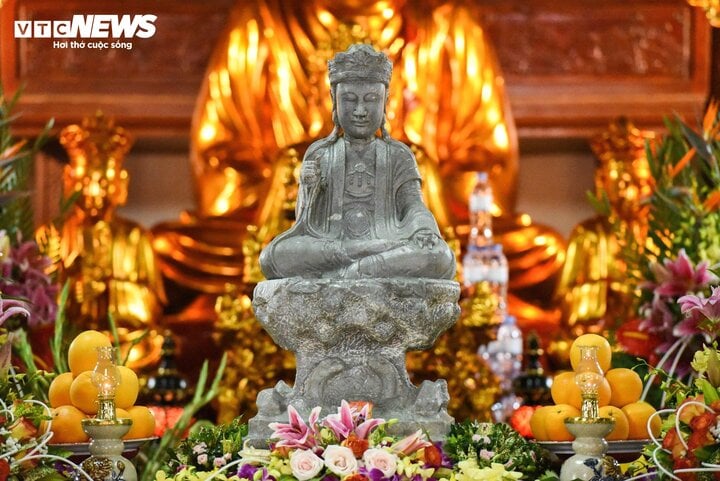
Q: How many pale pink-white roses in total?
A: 3